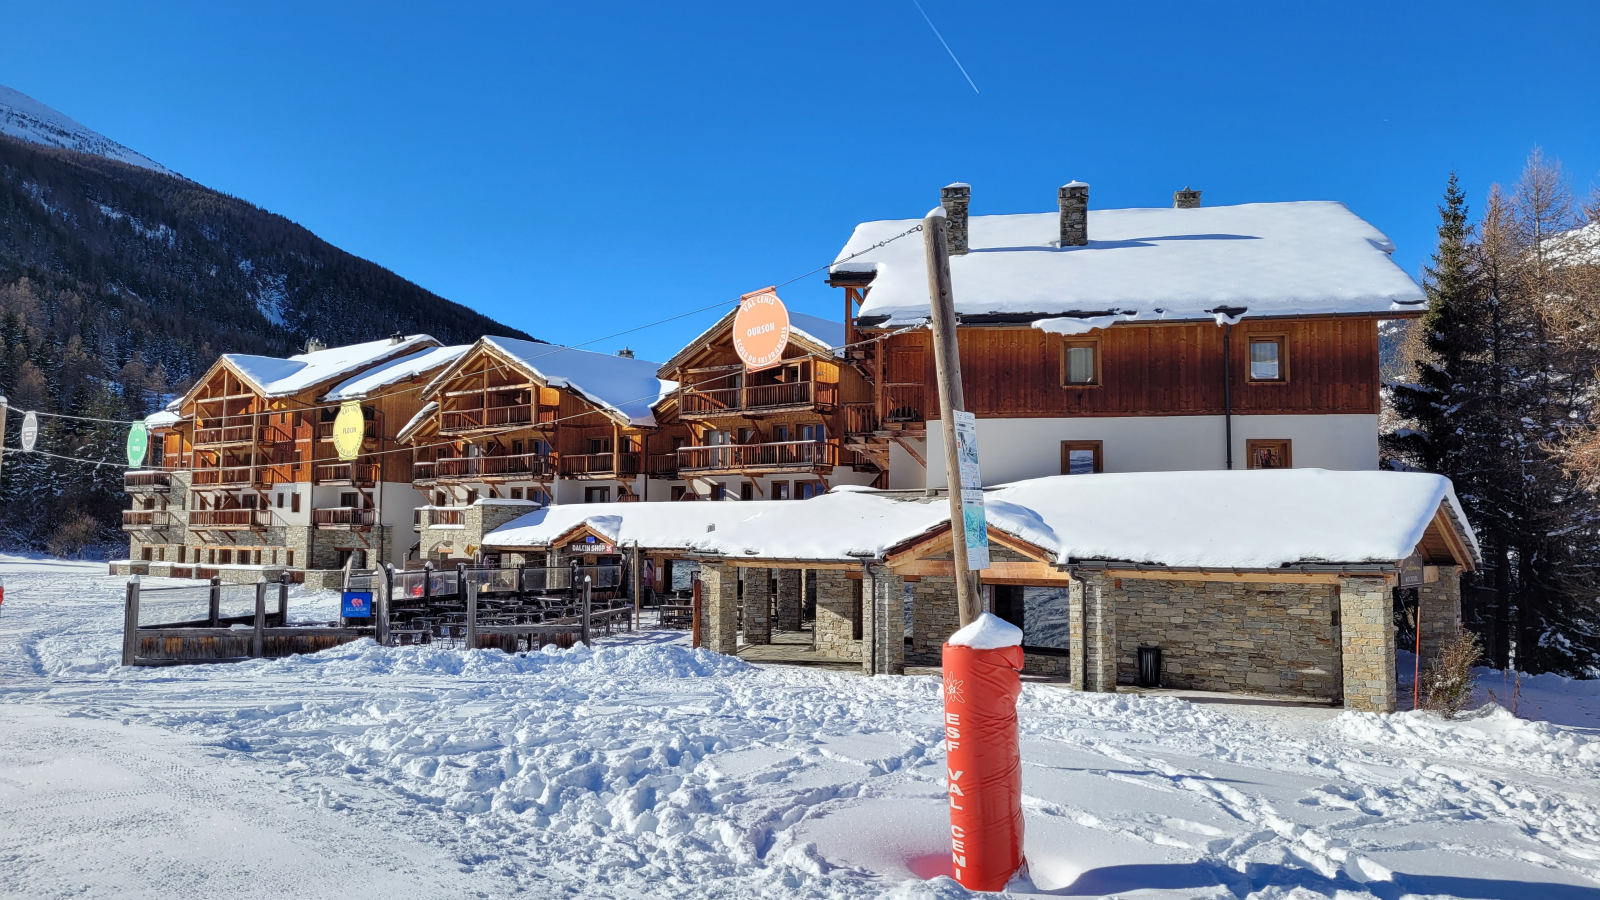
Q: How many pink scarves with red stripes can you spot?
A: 0